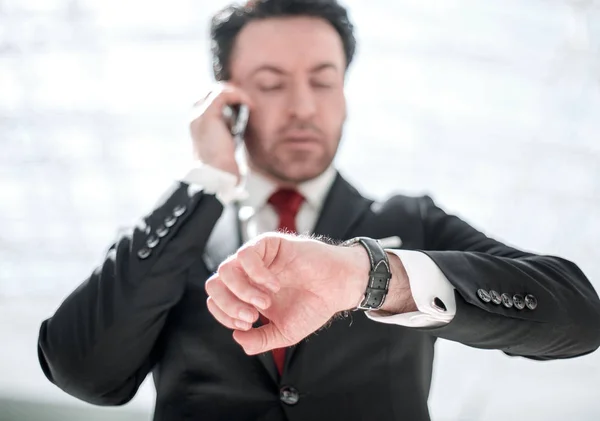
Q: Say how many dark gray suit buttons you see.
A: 11